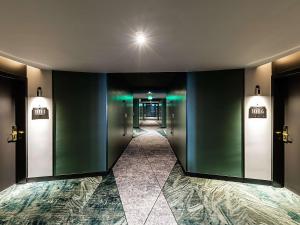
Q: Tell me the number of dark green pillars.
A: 2